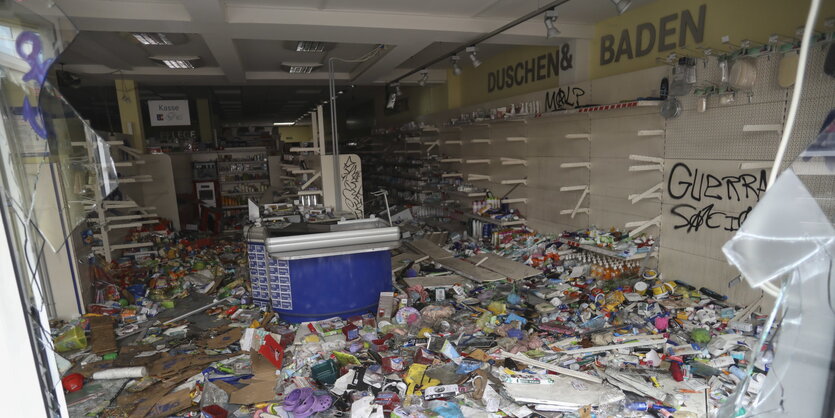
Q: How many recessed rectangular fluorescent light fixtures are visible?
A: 4